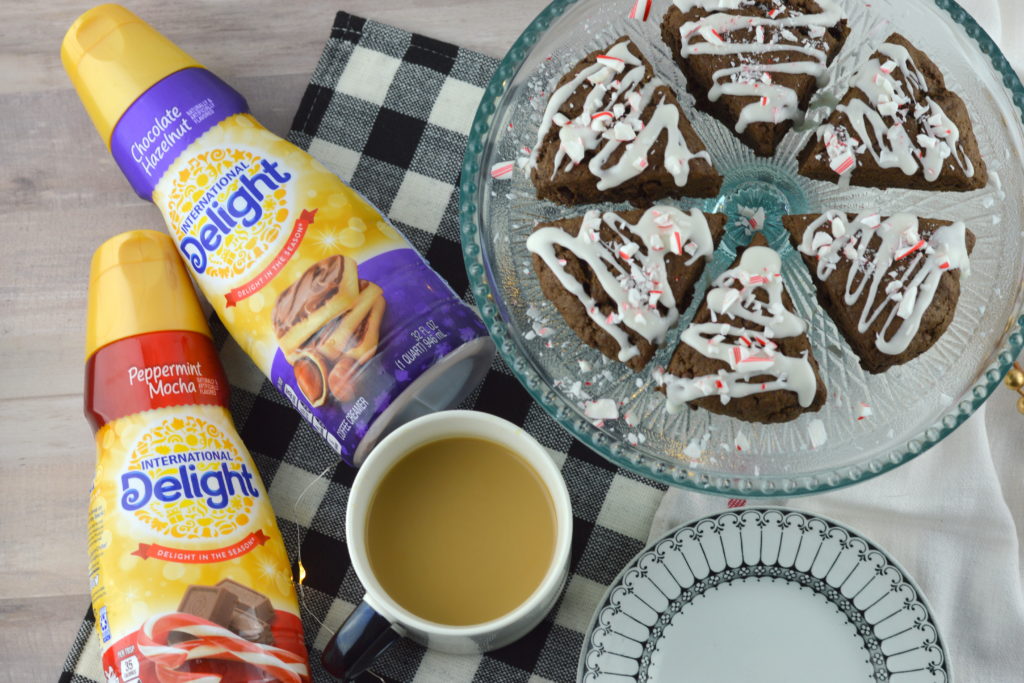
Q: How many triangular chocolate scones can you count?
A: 6